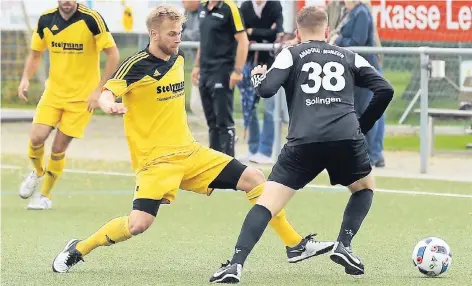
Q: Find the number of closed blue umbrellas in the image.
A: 1